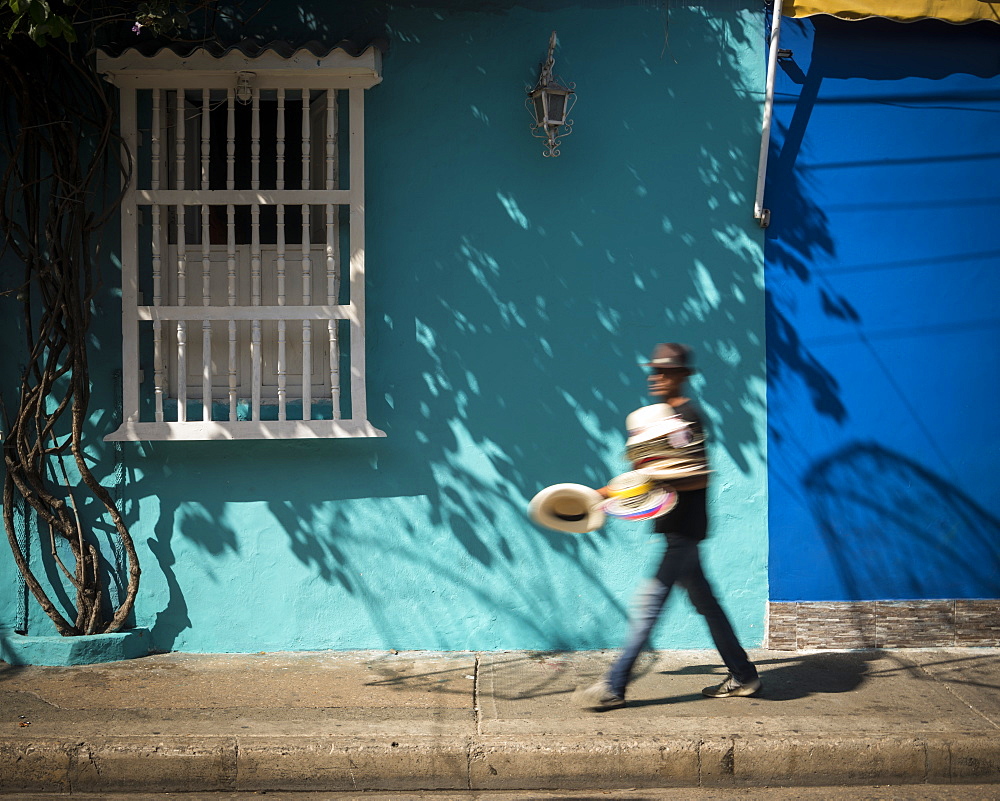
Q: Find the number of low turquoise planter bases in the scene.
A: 1